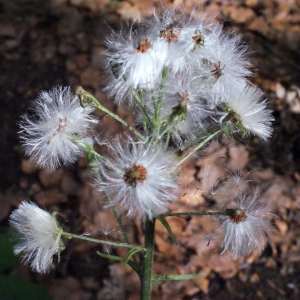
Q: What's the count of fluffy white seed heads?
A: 10